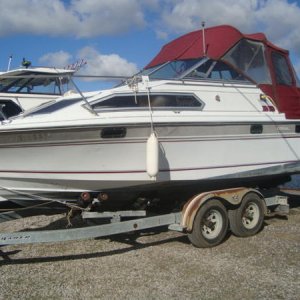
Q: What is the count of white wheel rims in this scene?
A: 2